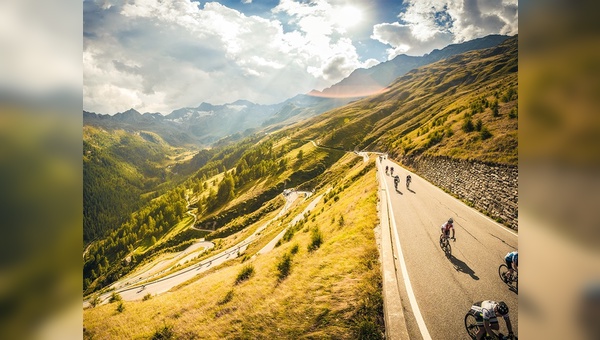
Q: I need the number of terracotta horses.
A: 0